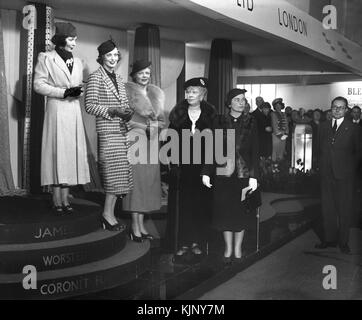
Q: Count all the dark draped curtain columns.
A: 2